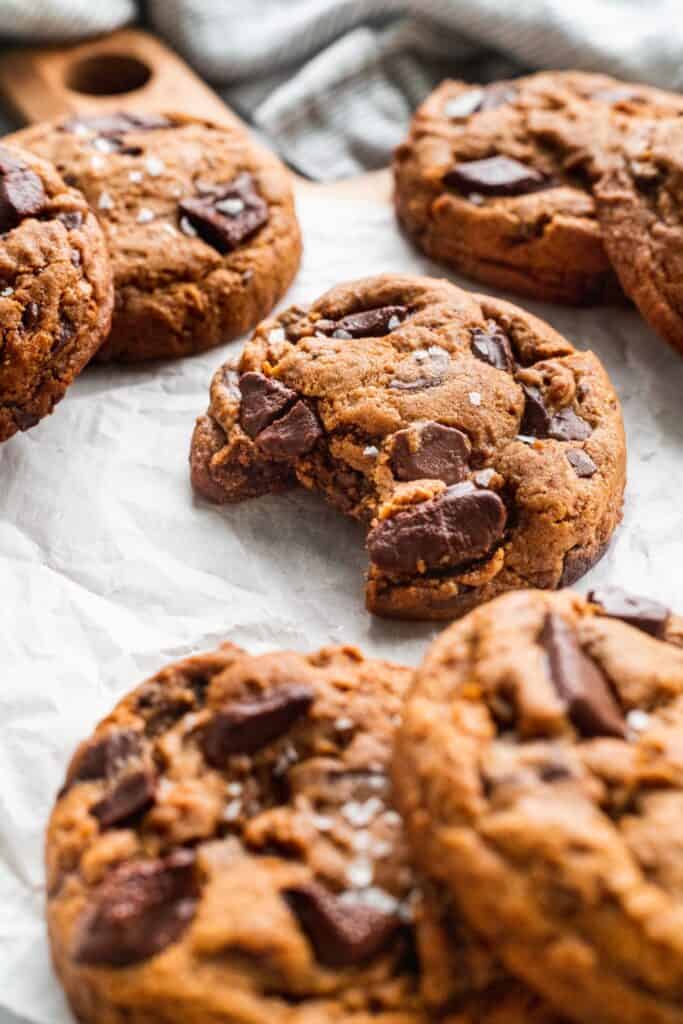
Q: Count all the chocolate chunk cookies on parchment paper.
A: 7